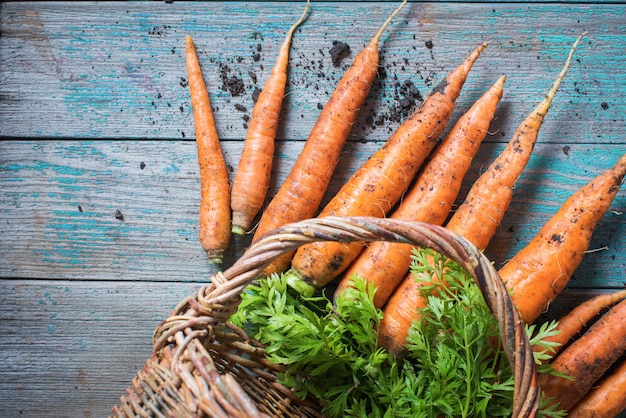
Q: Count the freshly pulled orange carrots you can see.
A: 10